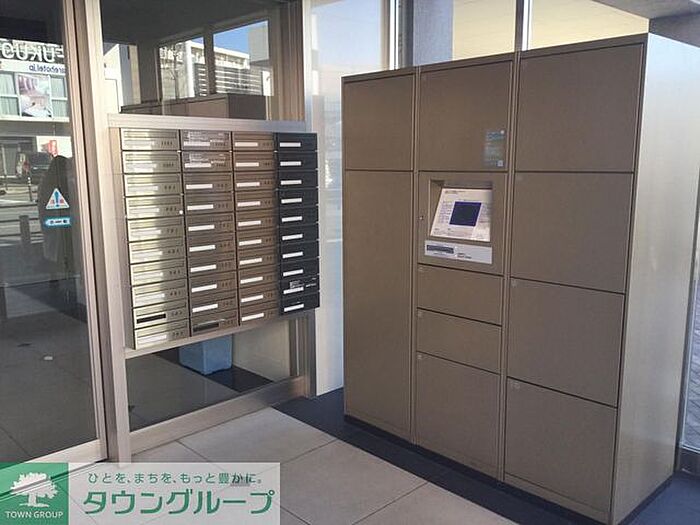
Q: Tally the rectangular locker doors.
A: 10